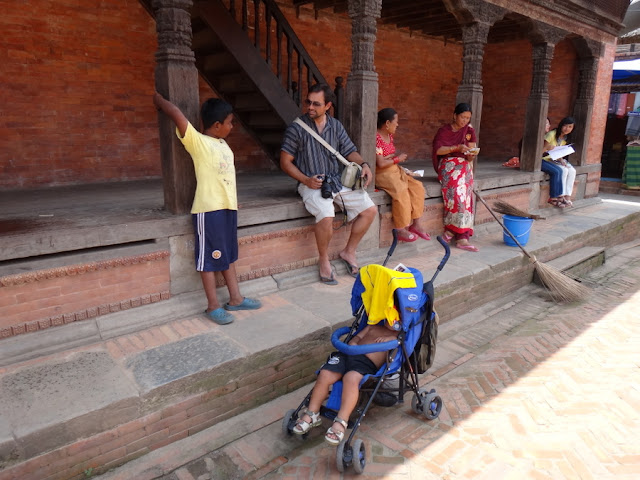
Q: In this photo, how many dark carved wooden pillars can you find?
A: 5